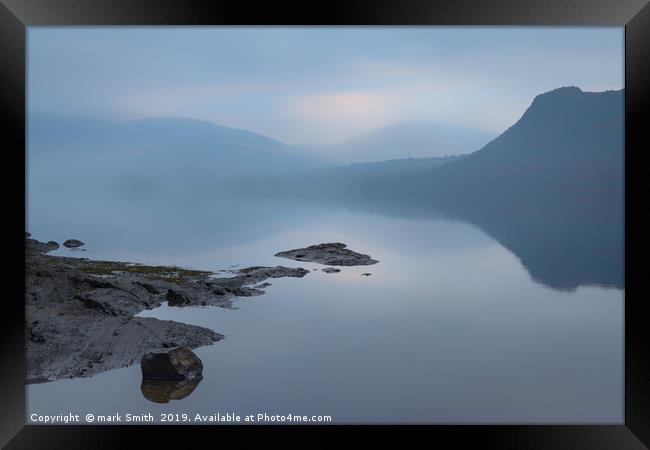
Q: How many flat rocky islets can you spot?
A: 1